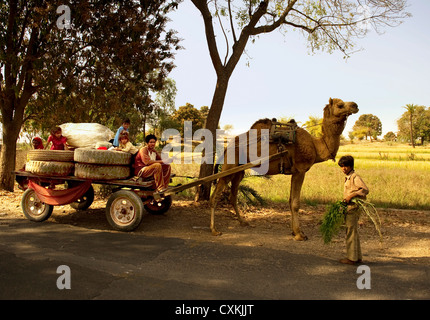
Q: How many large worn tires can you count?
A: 4